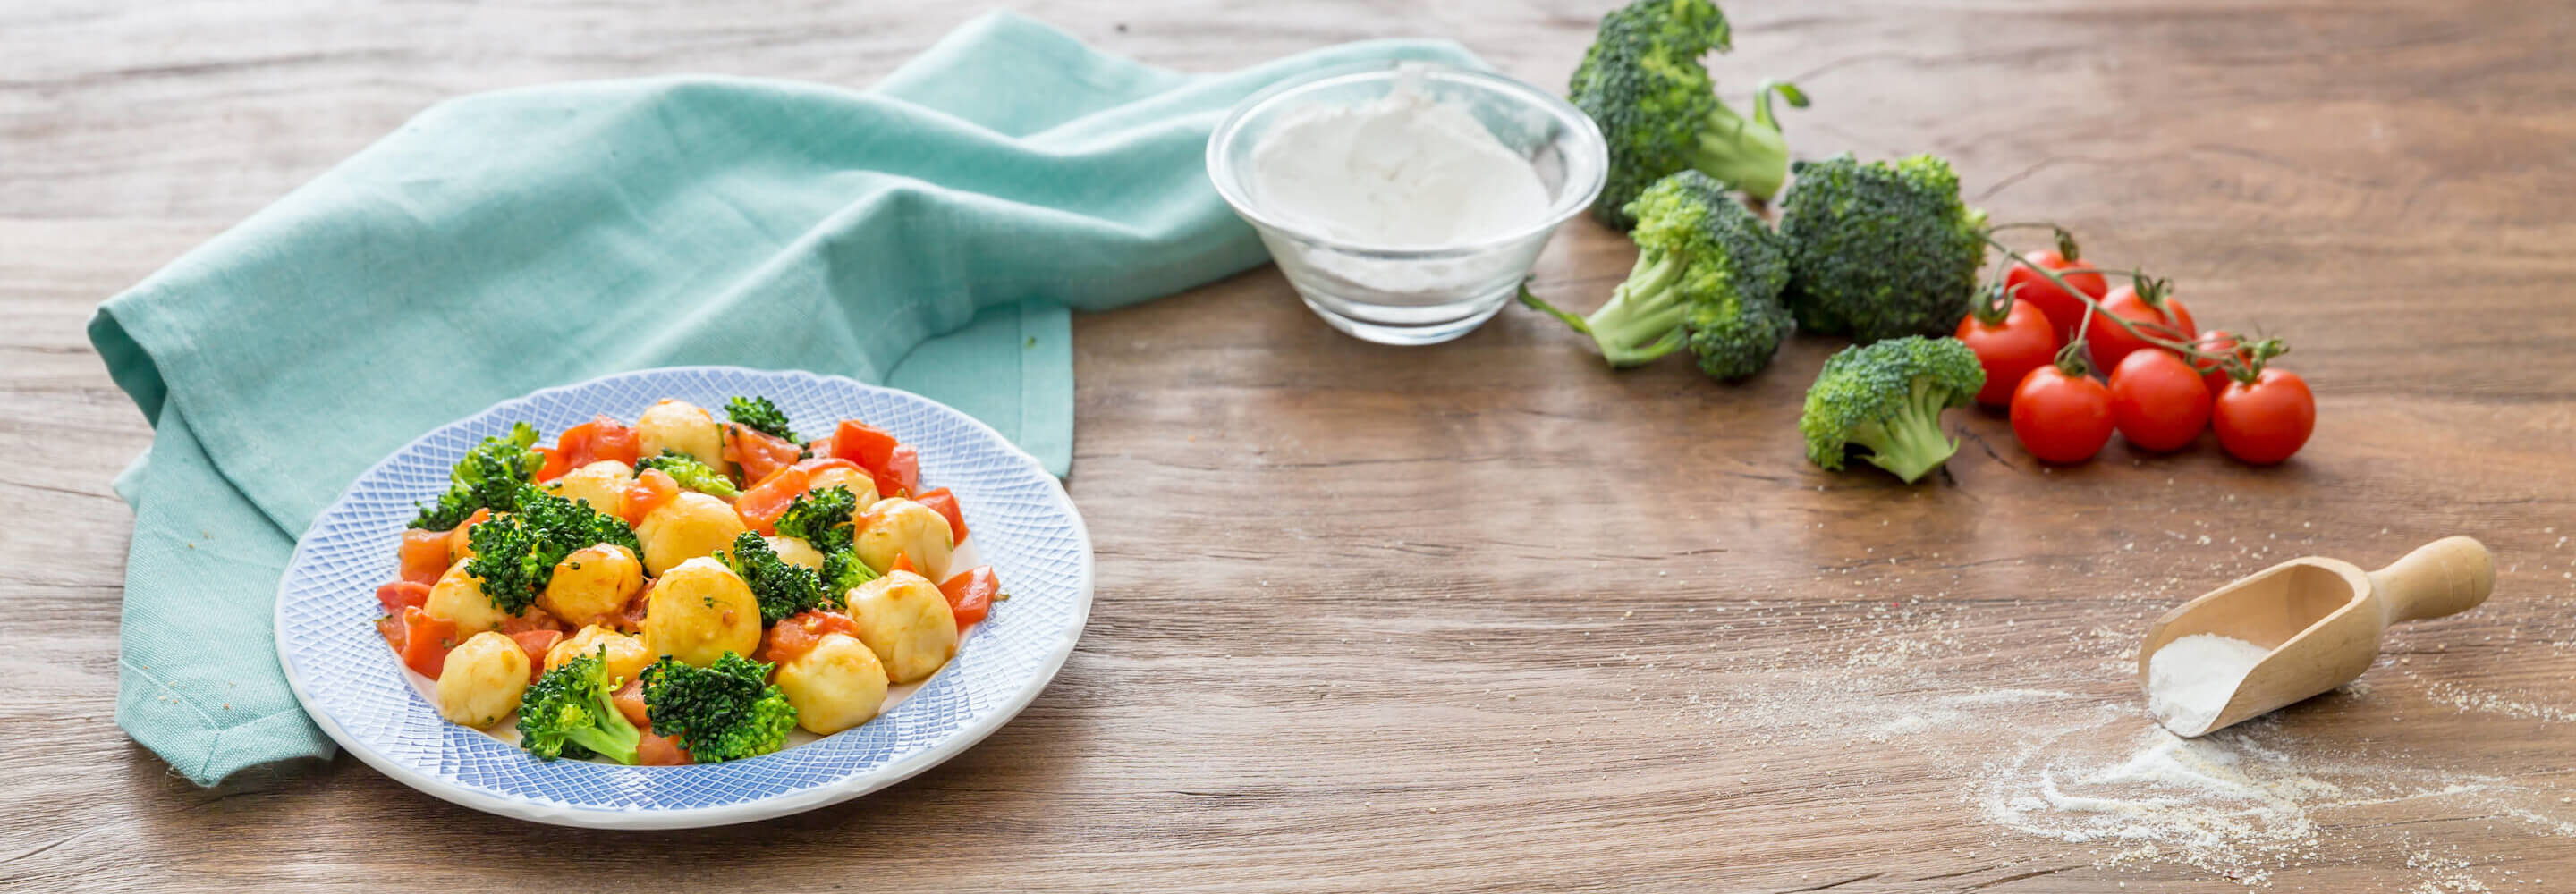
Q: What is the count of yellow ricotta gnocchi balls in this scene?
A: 13